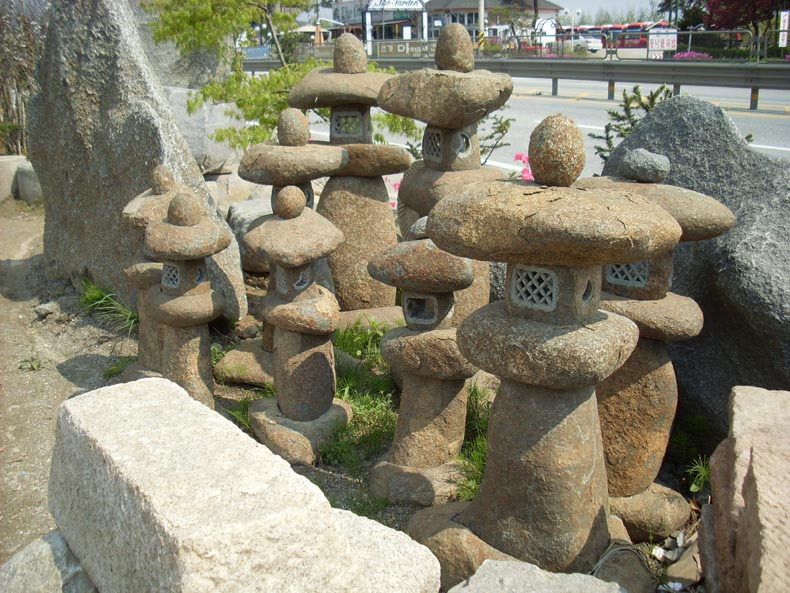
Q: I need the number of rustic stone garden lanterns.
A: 9